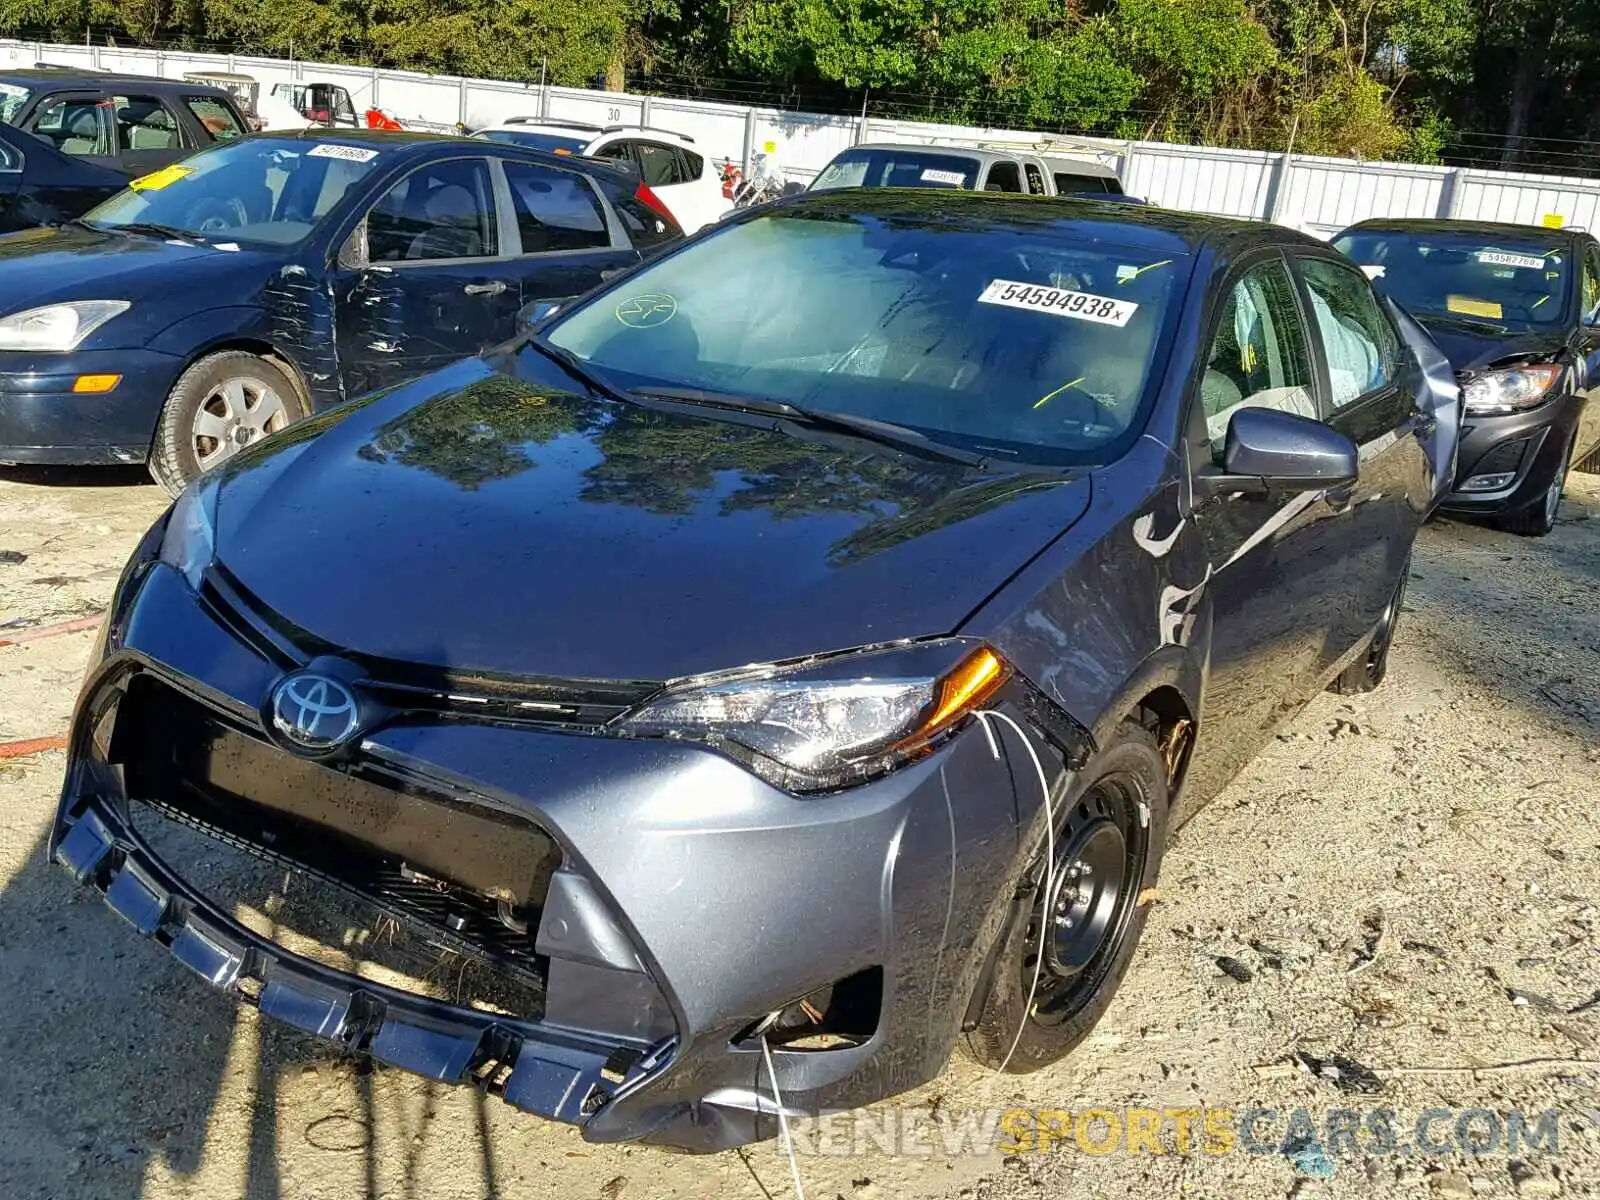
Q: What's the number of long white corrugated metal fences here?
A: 1